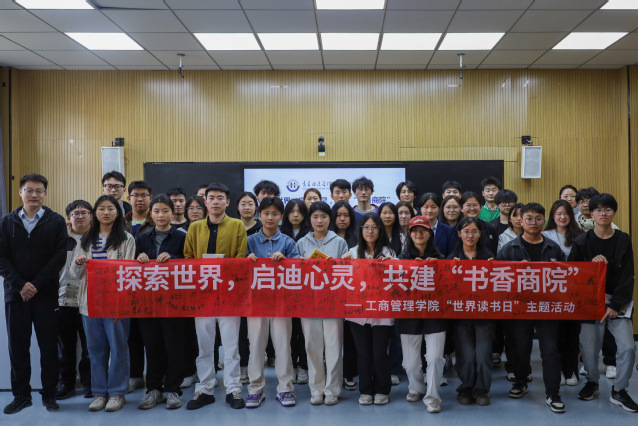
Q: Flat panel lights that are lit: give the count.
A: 10